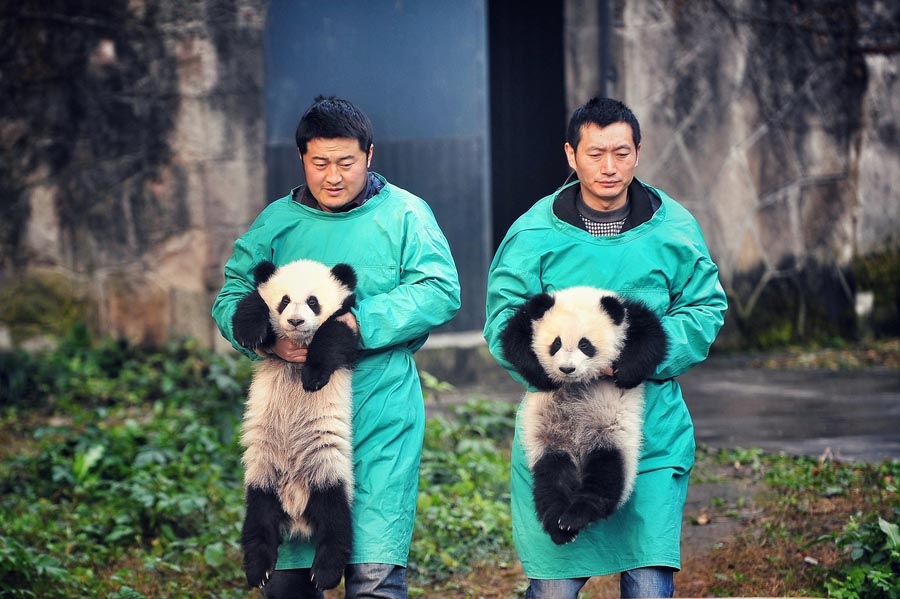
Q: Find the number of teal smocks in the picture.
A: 2